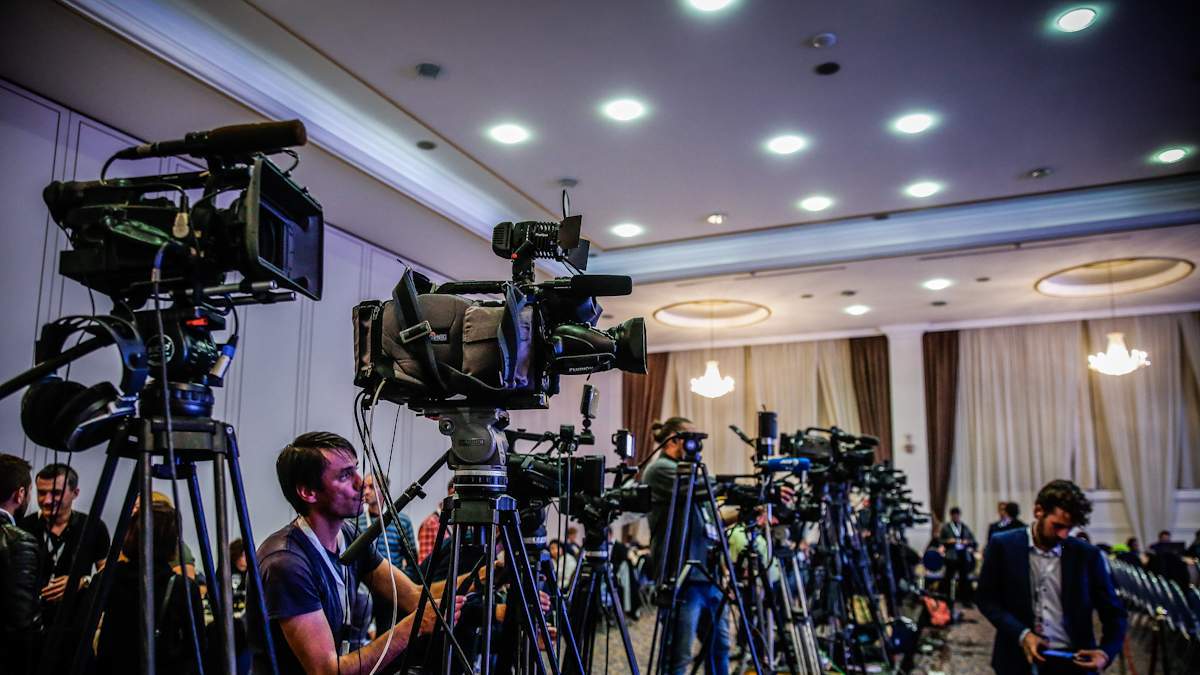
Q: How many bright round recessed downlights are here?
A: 12